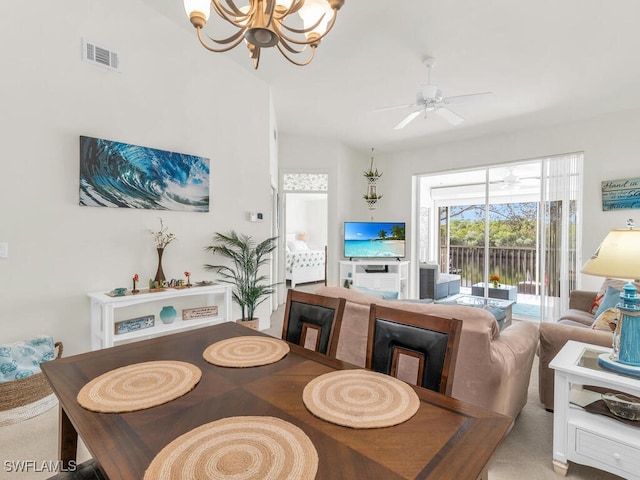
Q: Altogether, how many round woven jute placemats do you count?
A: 4